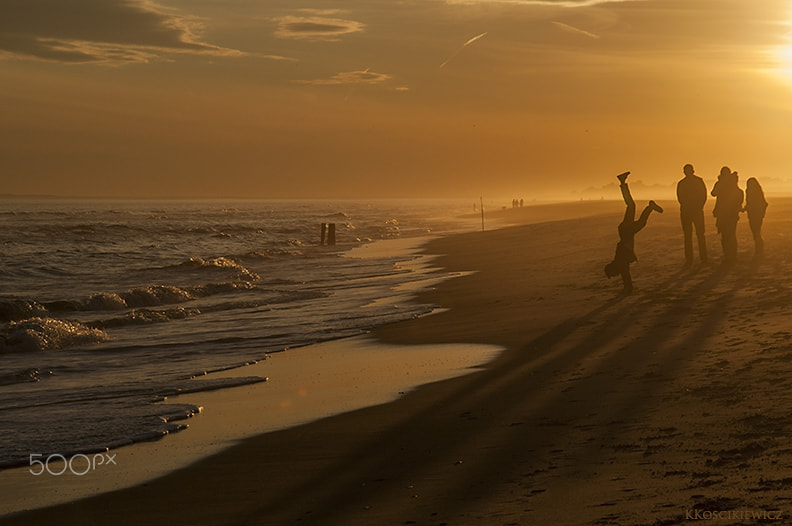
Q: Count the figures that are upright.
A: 3